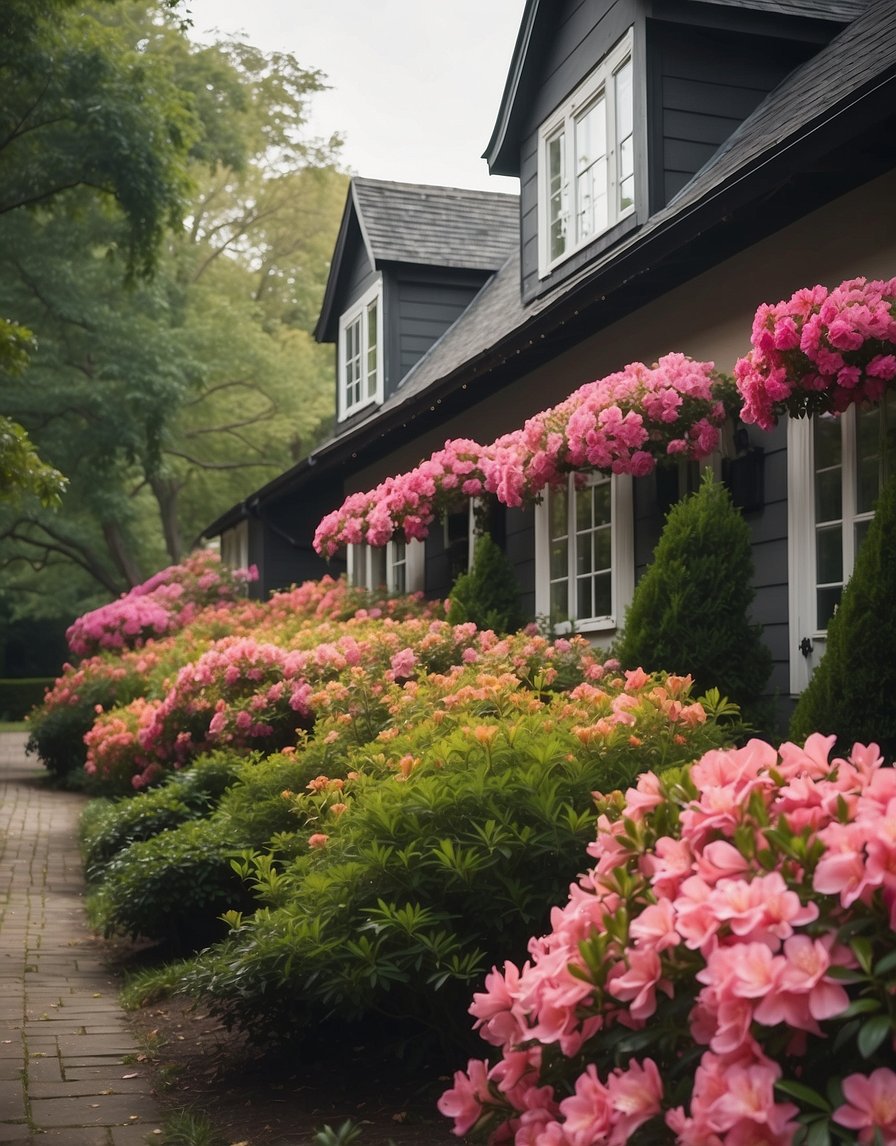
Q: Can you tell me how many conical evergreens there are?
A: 3